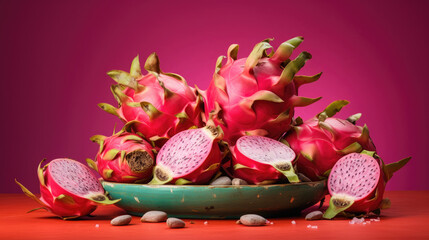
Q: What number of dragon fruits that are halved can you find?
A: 4